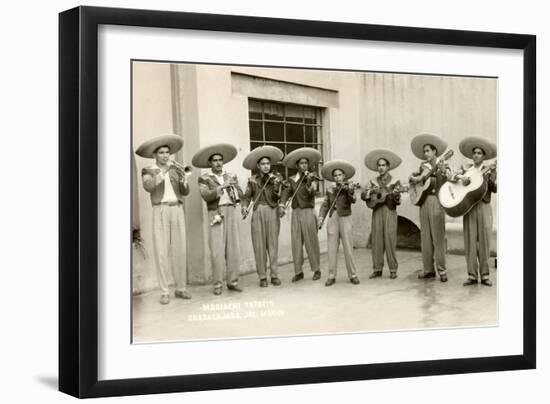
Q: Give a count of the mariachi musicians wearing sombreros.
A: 8